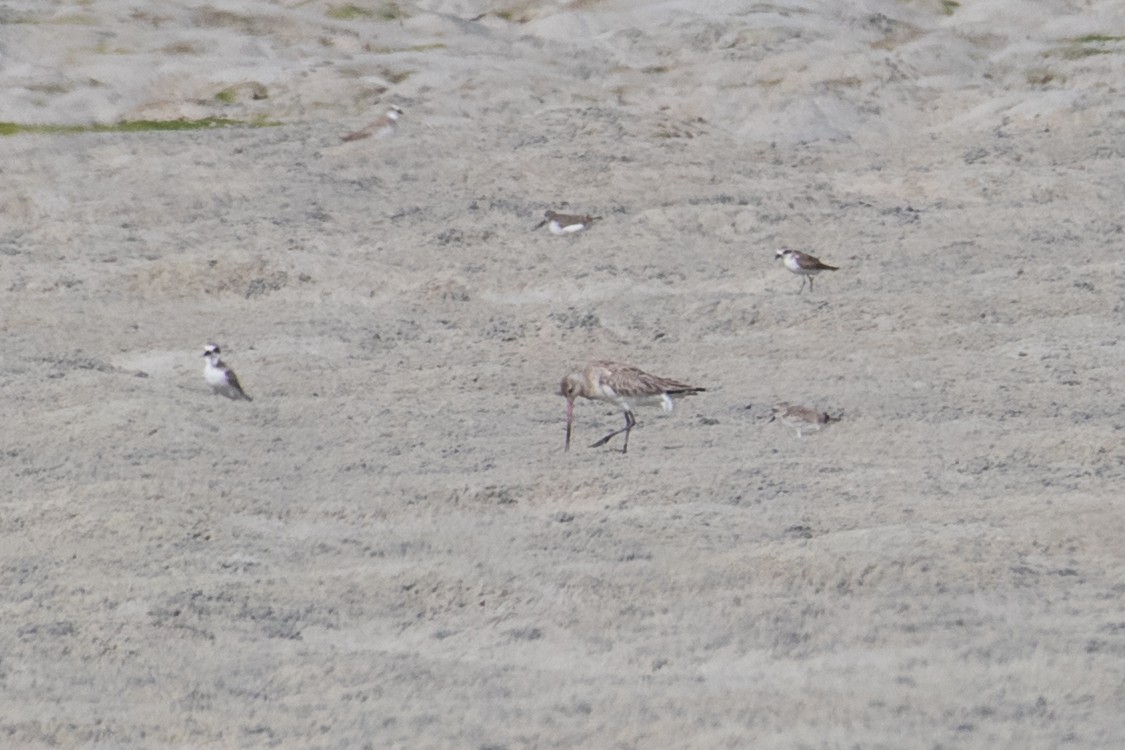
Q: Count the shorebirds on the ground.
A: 6